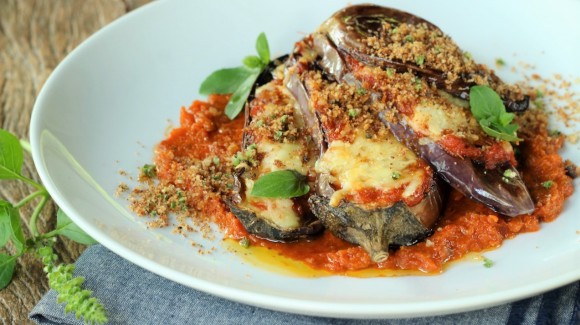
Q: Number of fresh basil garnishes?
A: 3